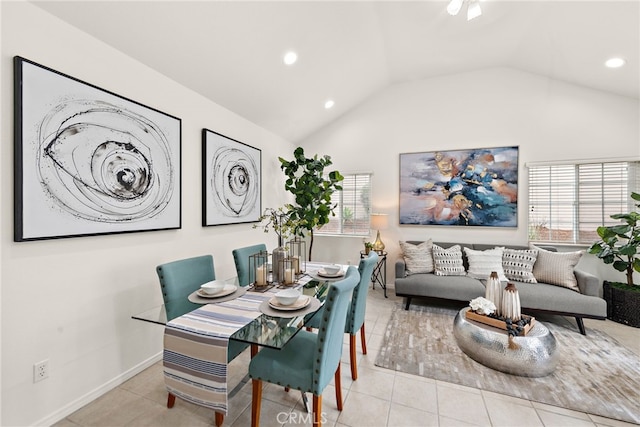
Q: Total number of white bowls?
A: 3